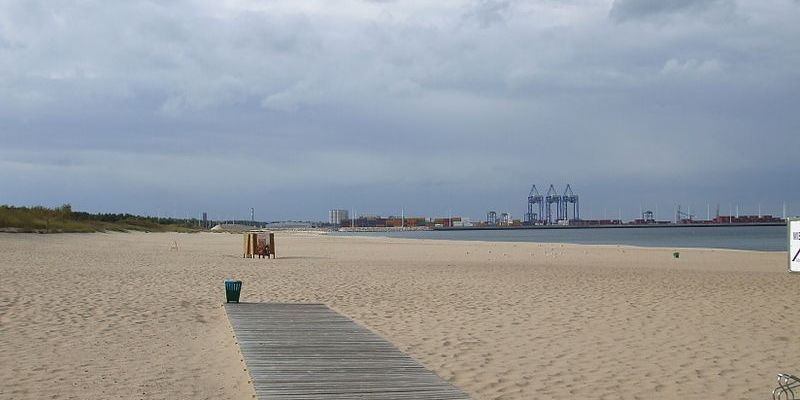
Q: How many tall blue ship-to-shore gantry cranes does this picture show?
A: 3